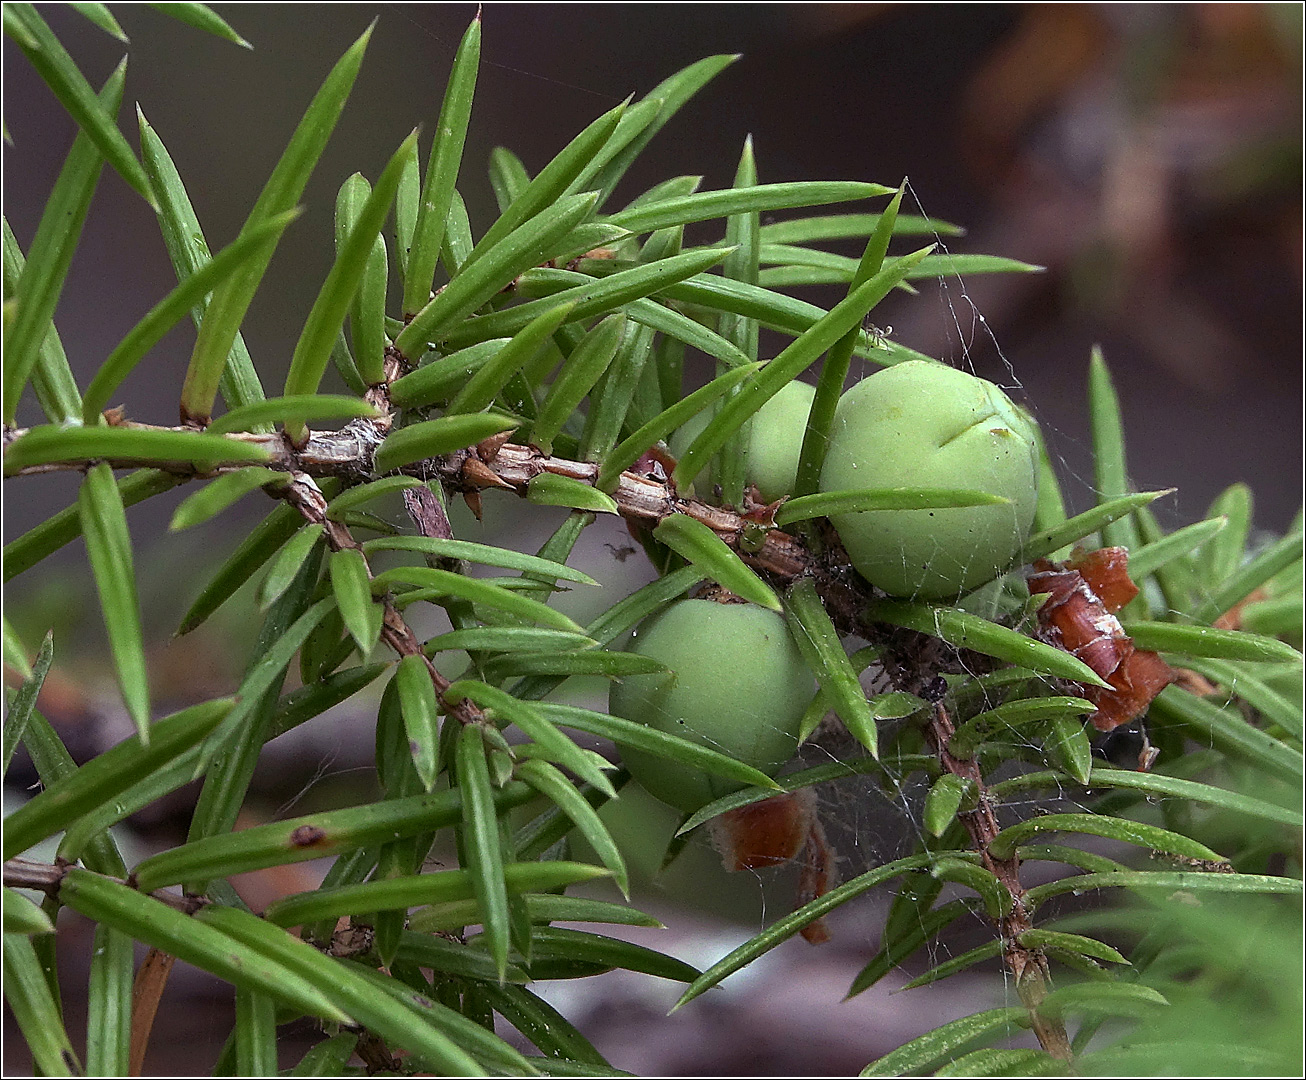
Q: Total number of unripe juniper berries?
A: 3